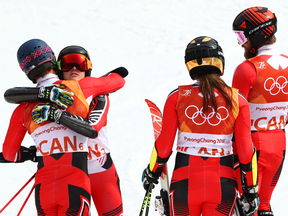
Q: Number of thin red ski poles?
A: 2